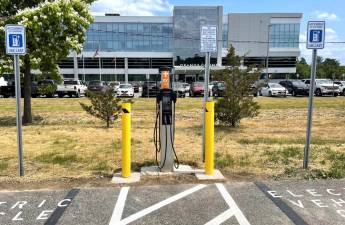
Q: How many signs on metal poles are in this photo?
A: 3